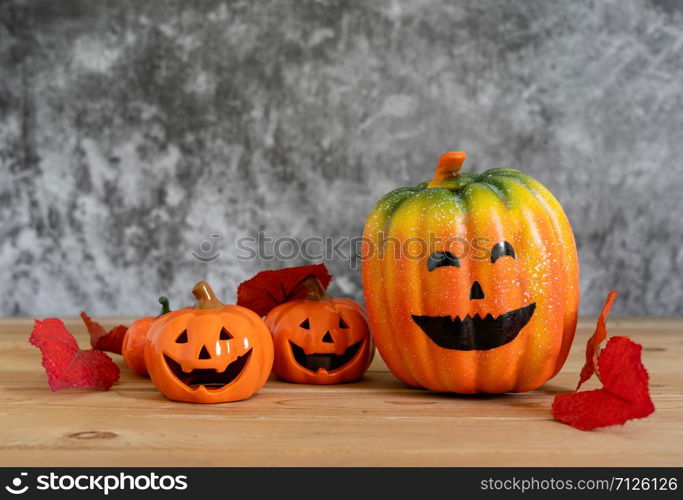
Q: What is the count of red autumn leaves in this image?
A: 5